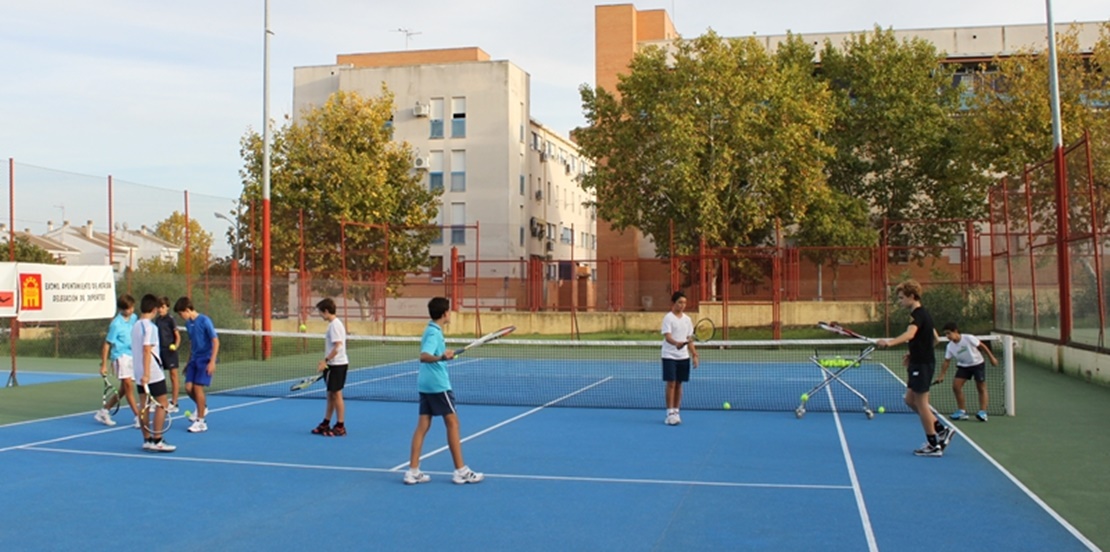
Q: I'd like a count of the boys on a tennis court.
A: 9